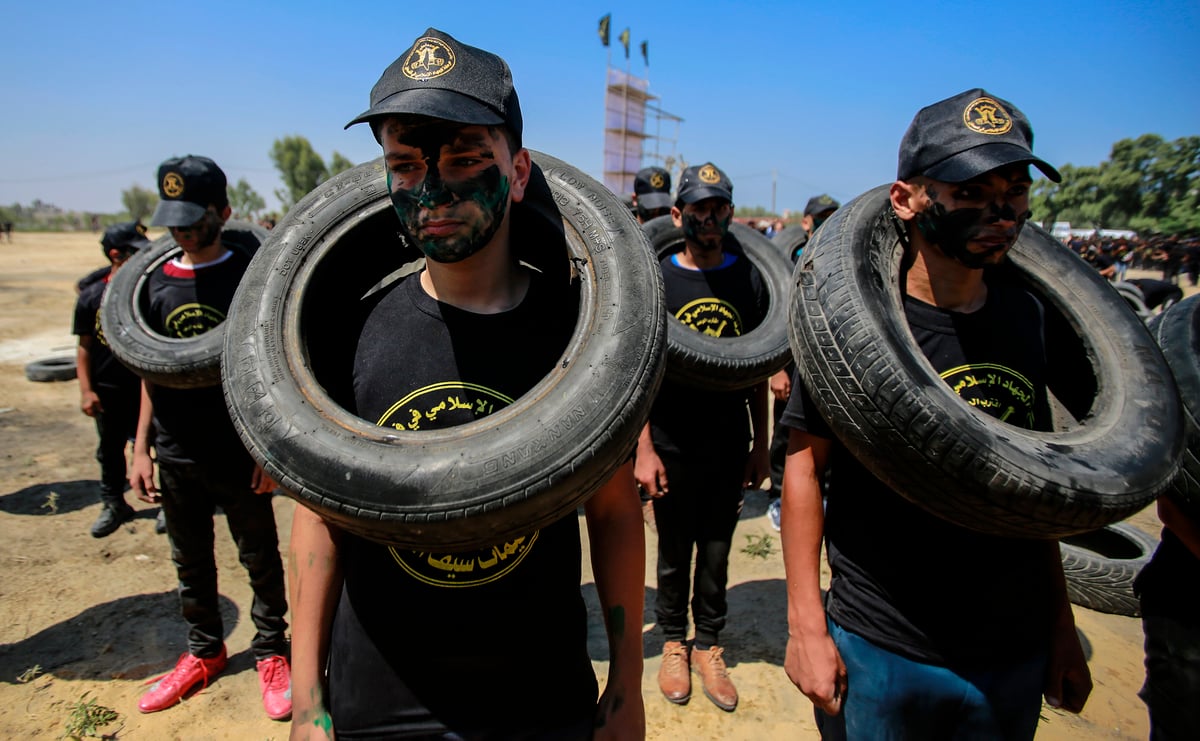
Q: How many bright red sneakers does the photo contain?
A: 2